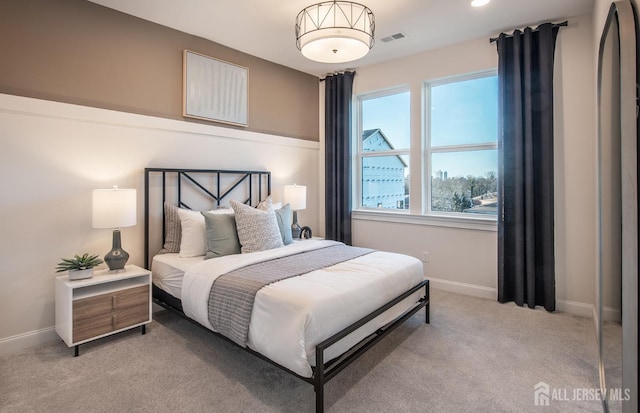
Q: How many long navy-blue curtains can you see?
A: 2